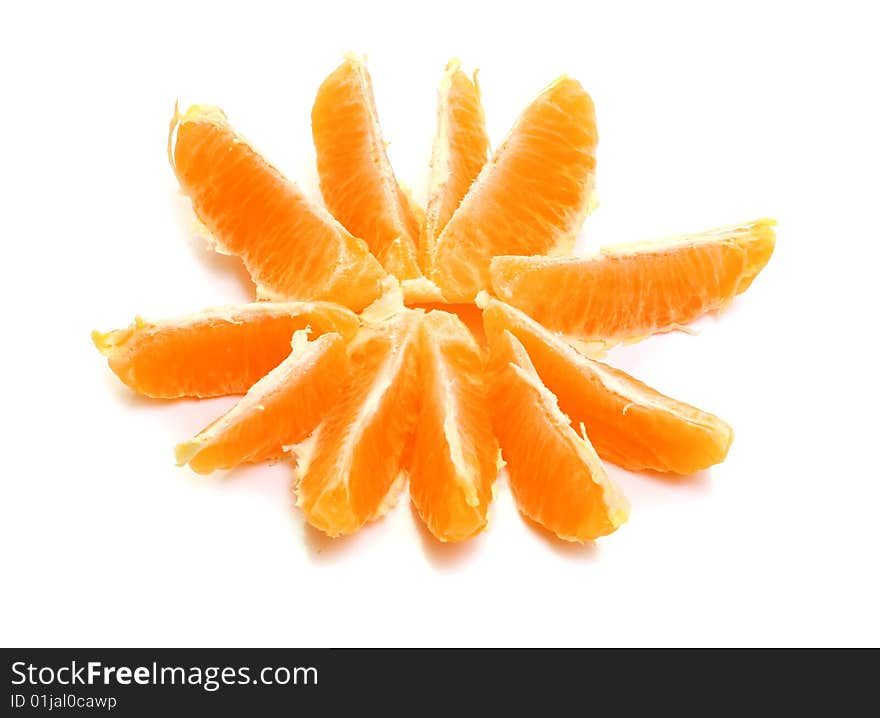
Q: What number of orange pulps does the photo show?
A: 11